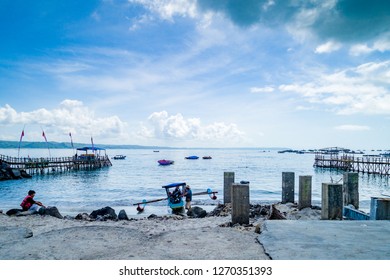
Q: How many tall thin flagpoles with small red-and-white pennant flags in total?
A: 4